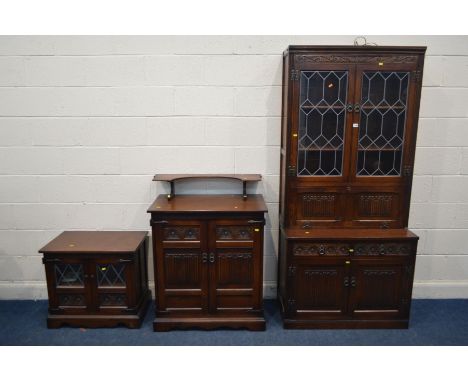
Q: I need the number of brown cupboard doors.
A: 8